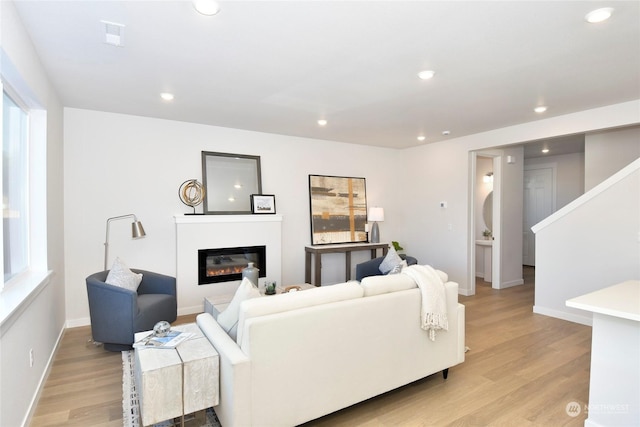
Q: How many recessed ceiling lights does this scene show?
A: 8